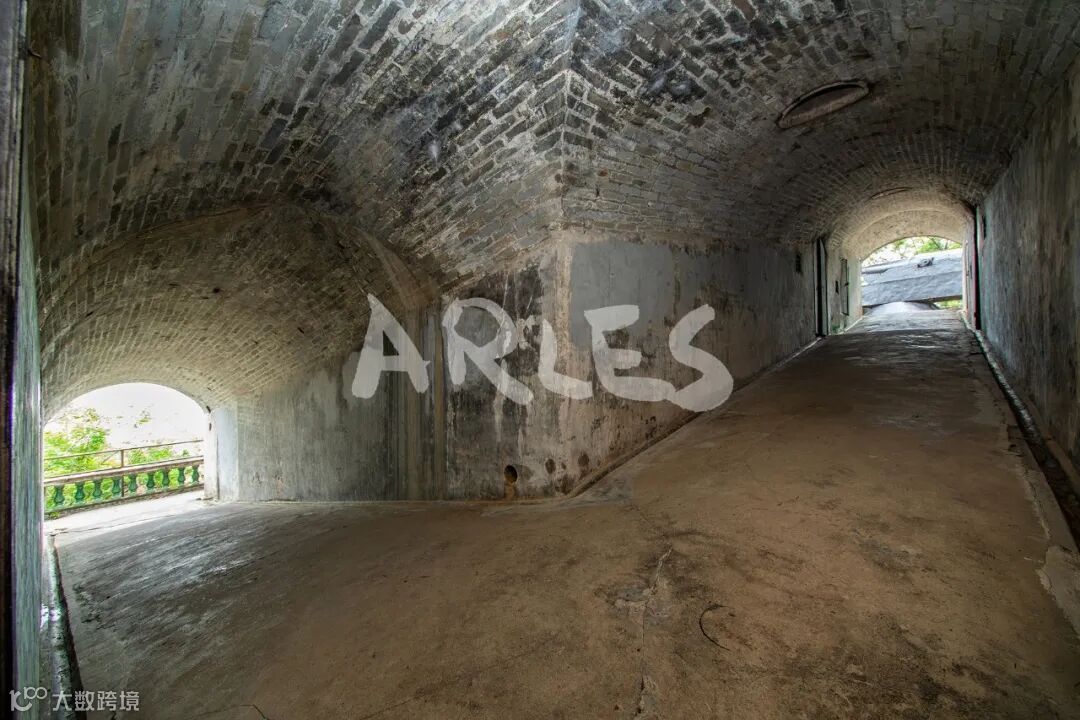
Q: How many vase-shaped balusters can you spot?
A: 9